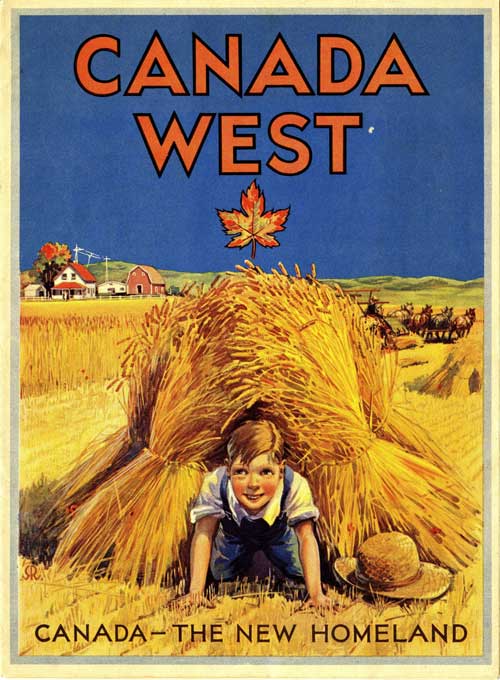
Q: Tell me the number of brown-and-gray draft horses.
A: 4